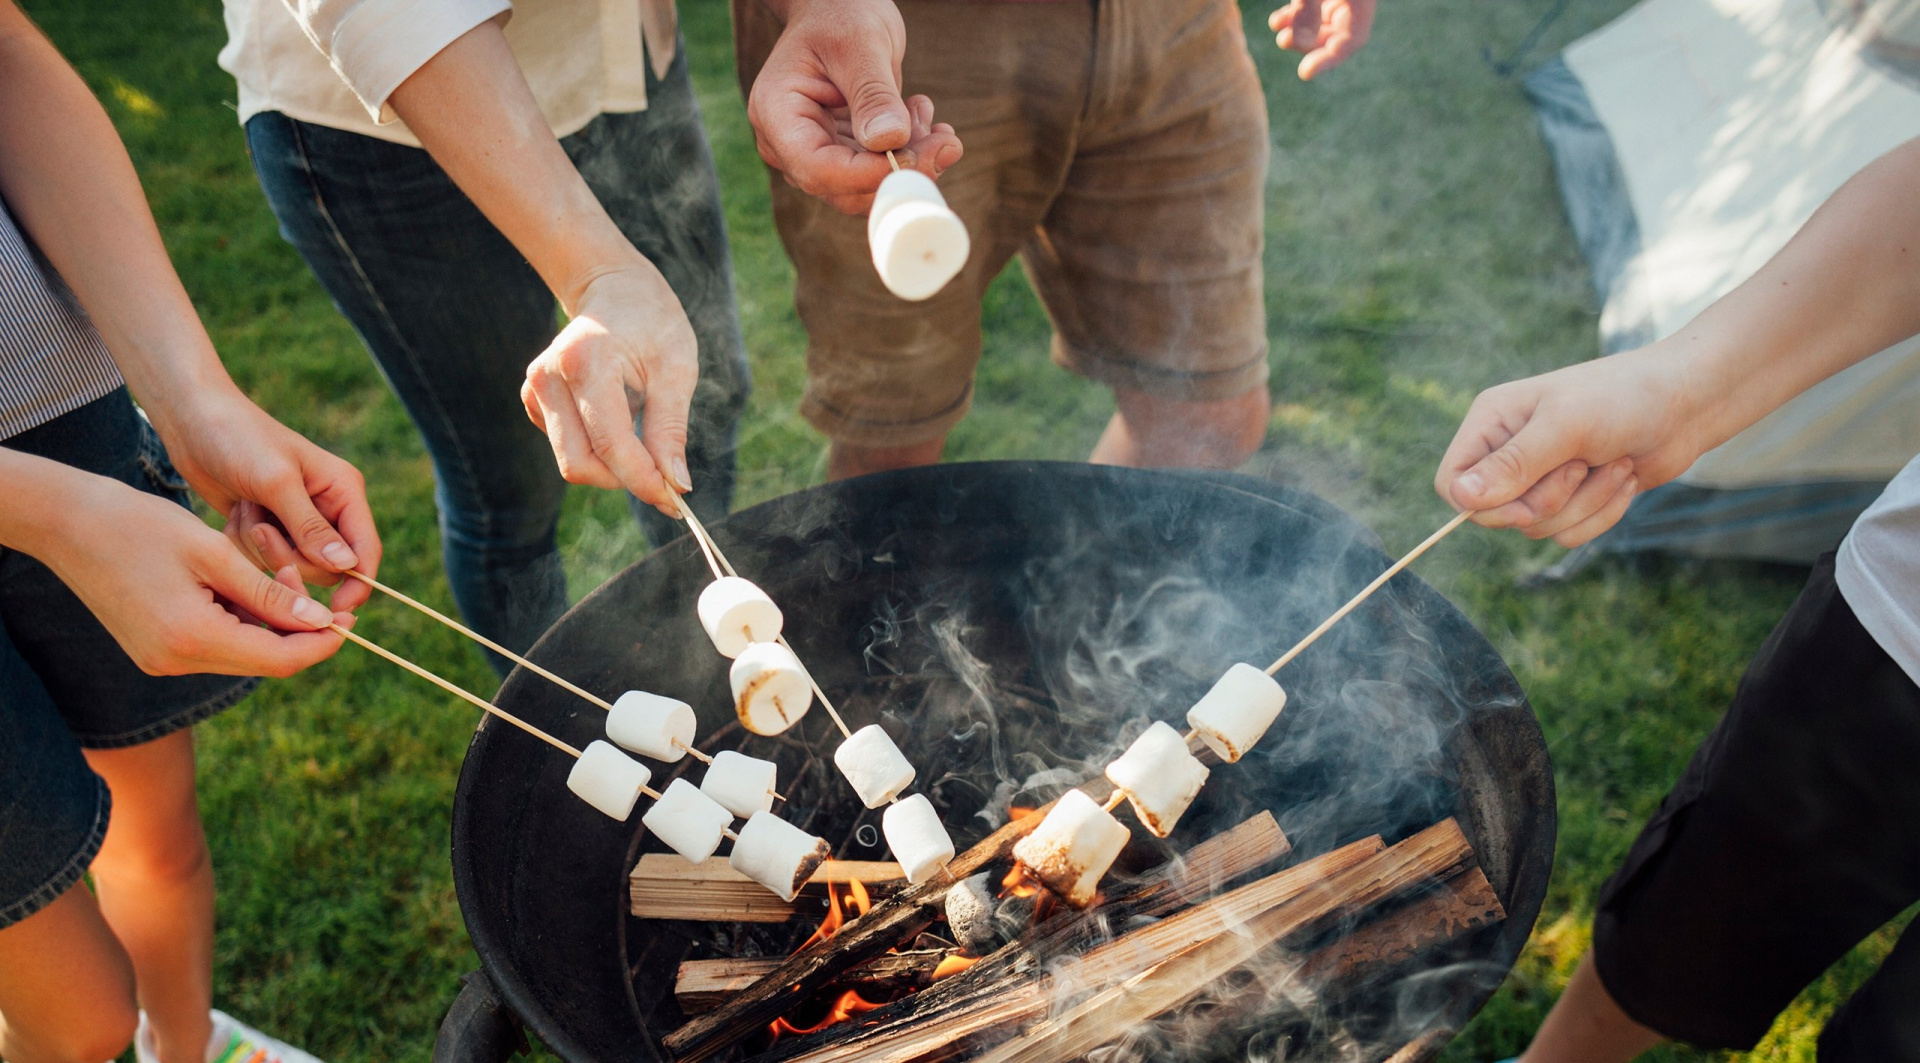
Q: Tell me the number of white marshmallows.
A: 14